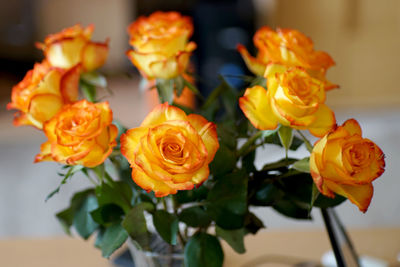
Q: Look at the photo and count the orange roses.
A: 8